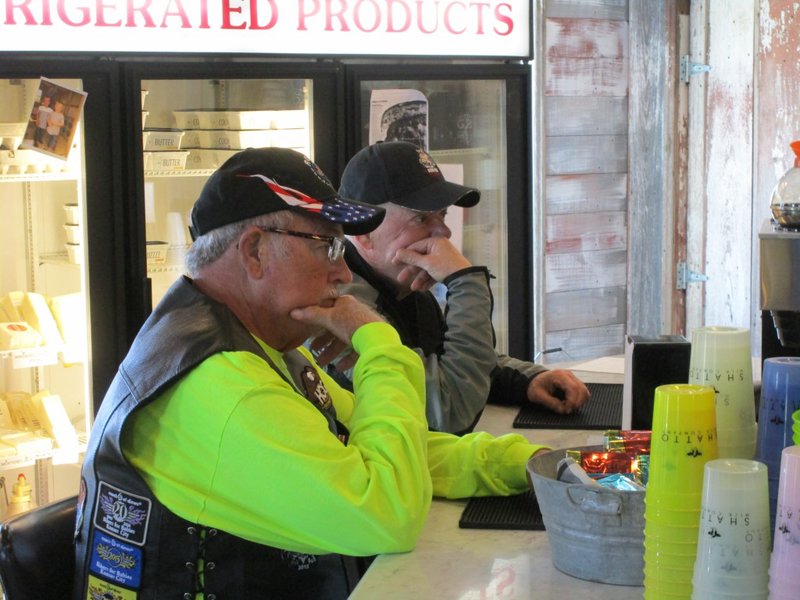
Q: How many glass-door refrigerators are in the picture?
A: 3